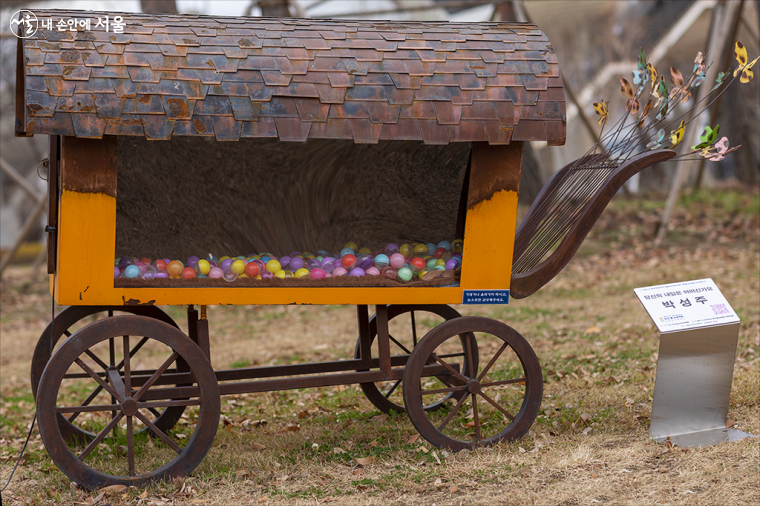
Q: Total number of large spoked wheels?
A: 4